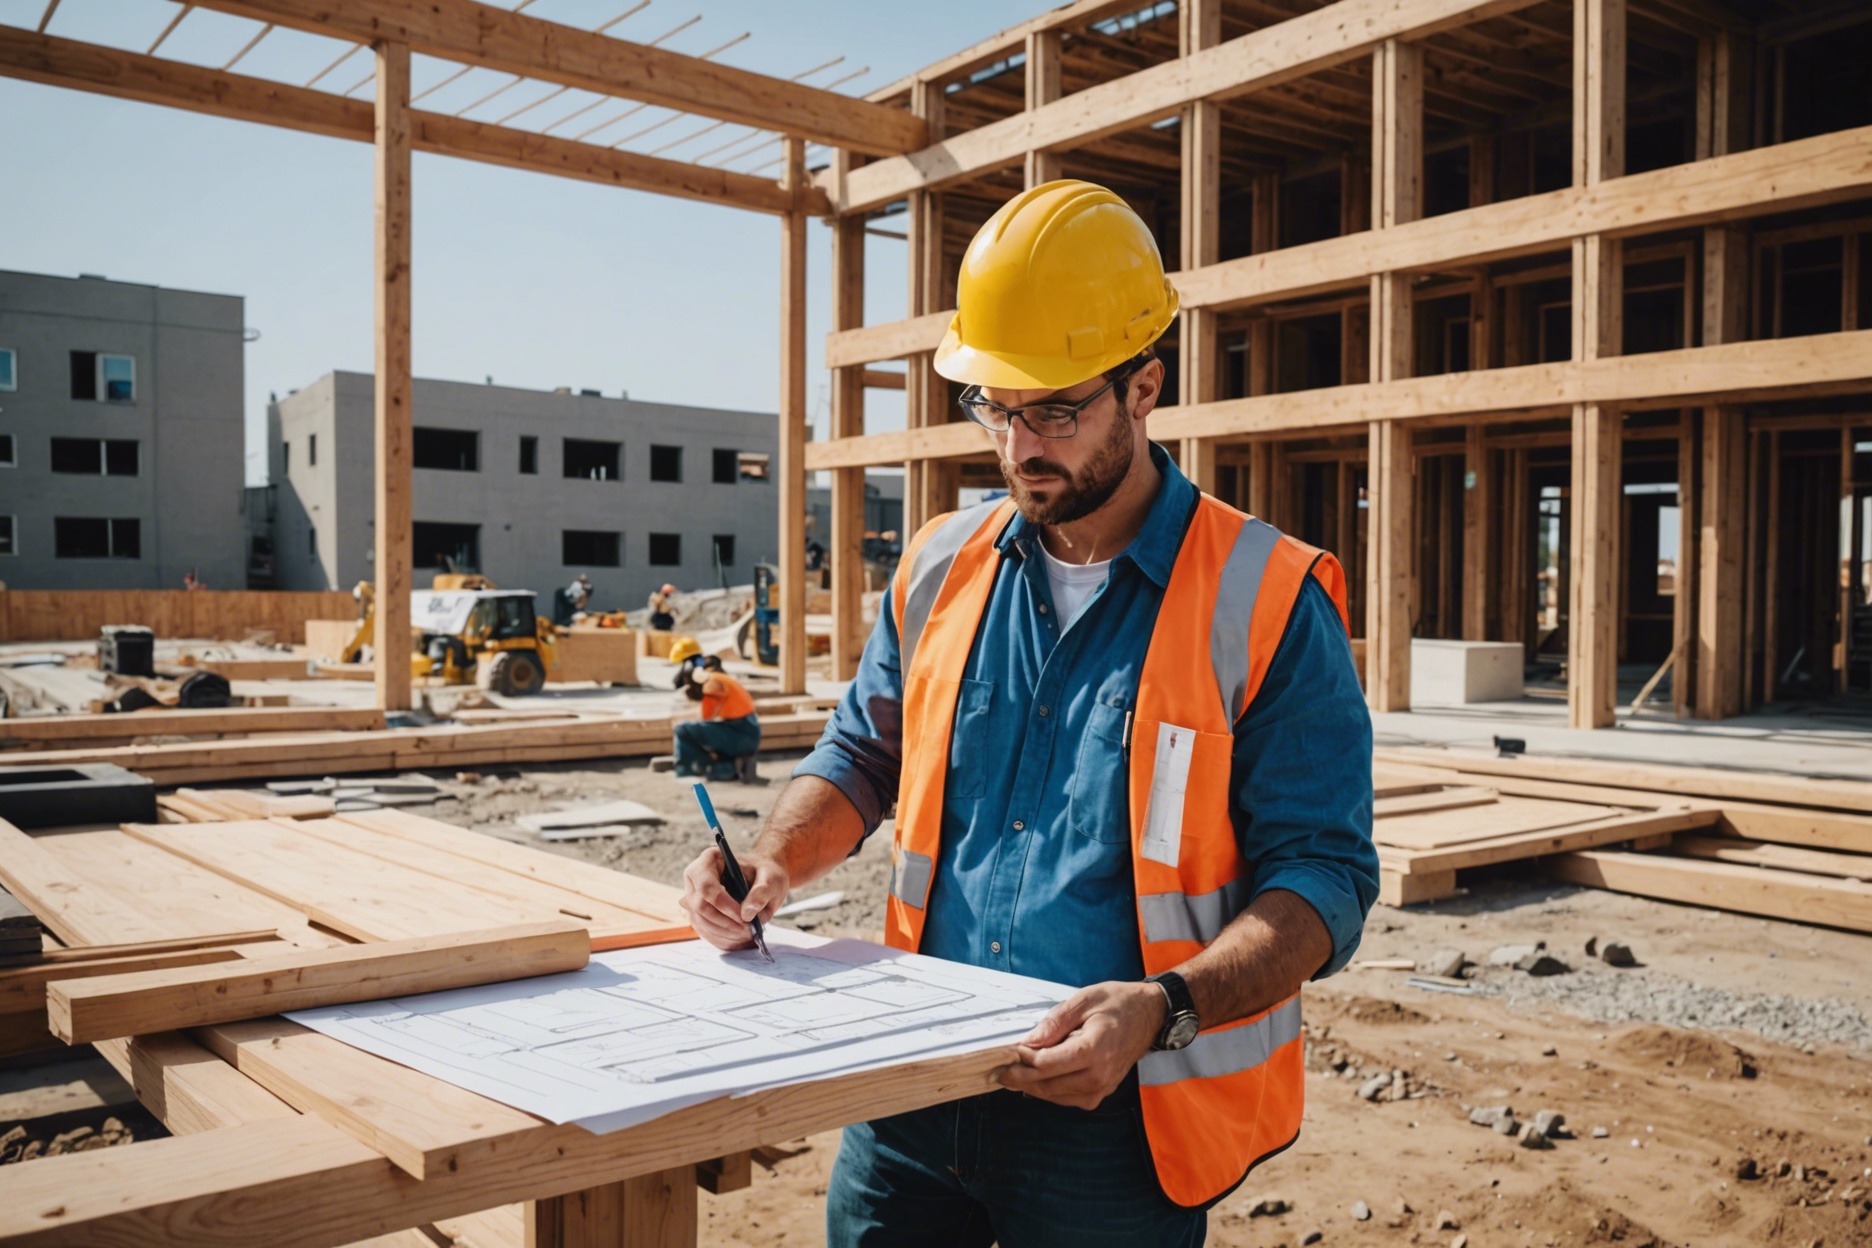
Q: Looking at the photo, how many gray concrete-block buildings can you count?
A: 2